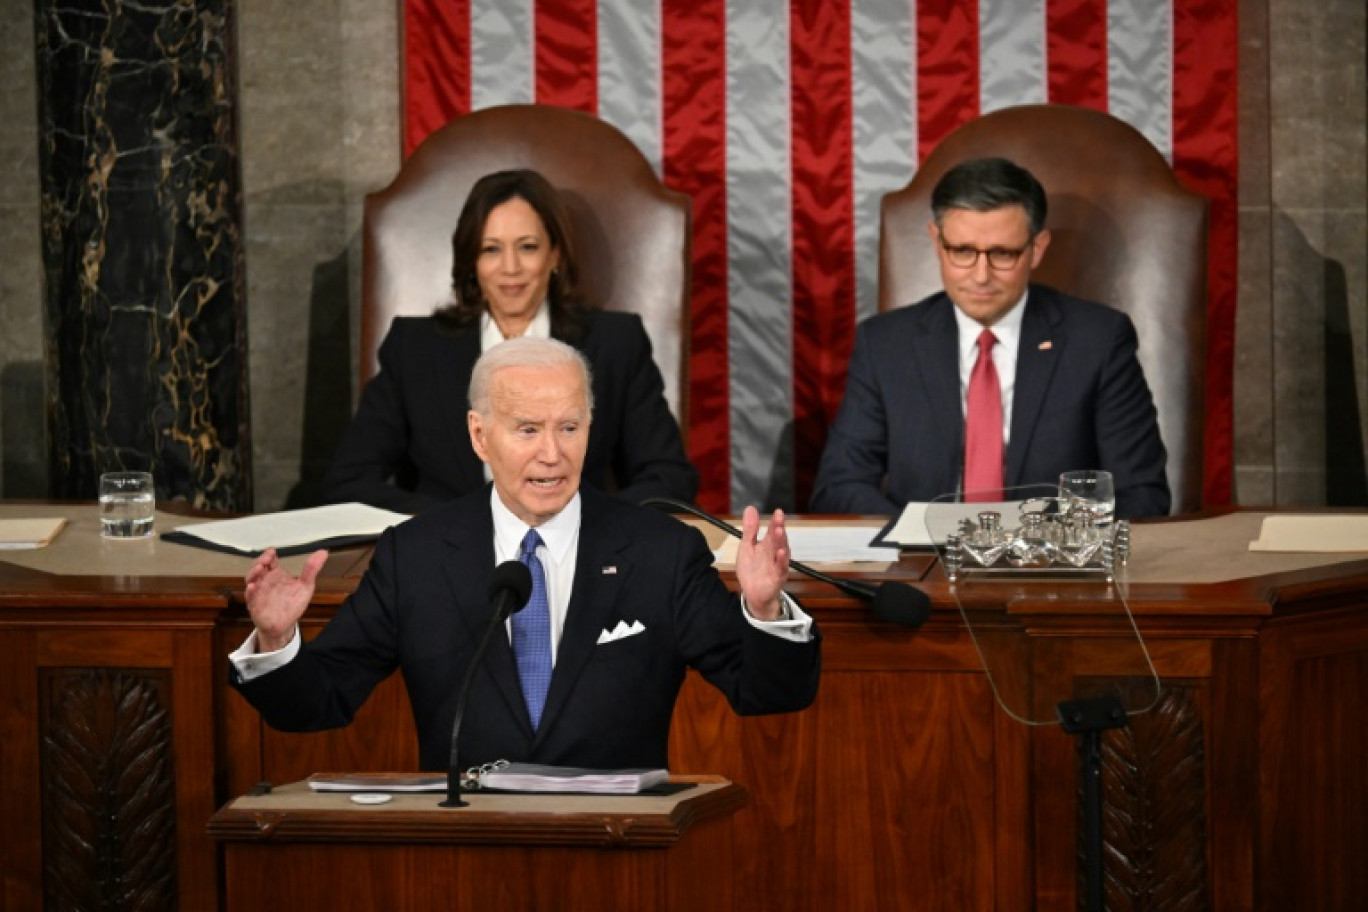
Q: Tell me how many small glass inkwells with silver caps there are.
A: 3